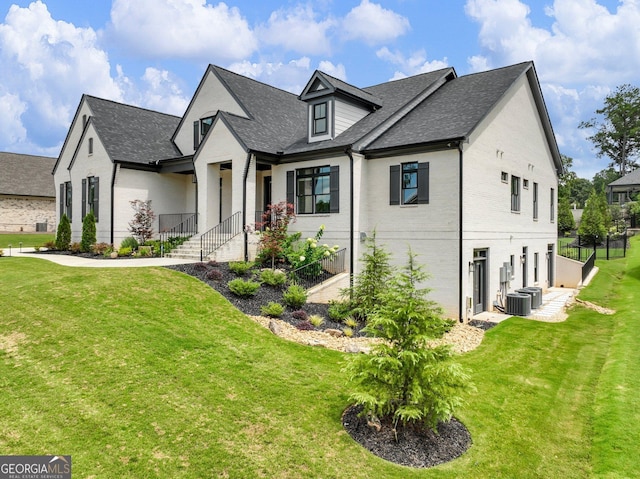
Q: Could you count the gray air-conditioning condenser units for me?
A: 3